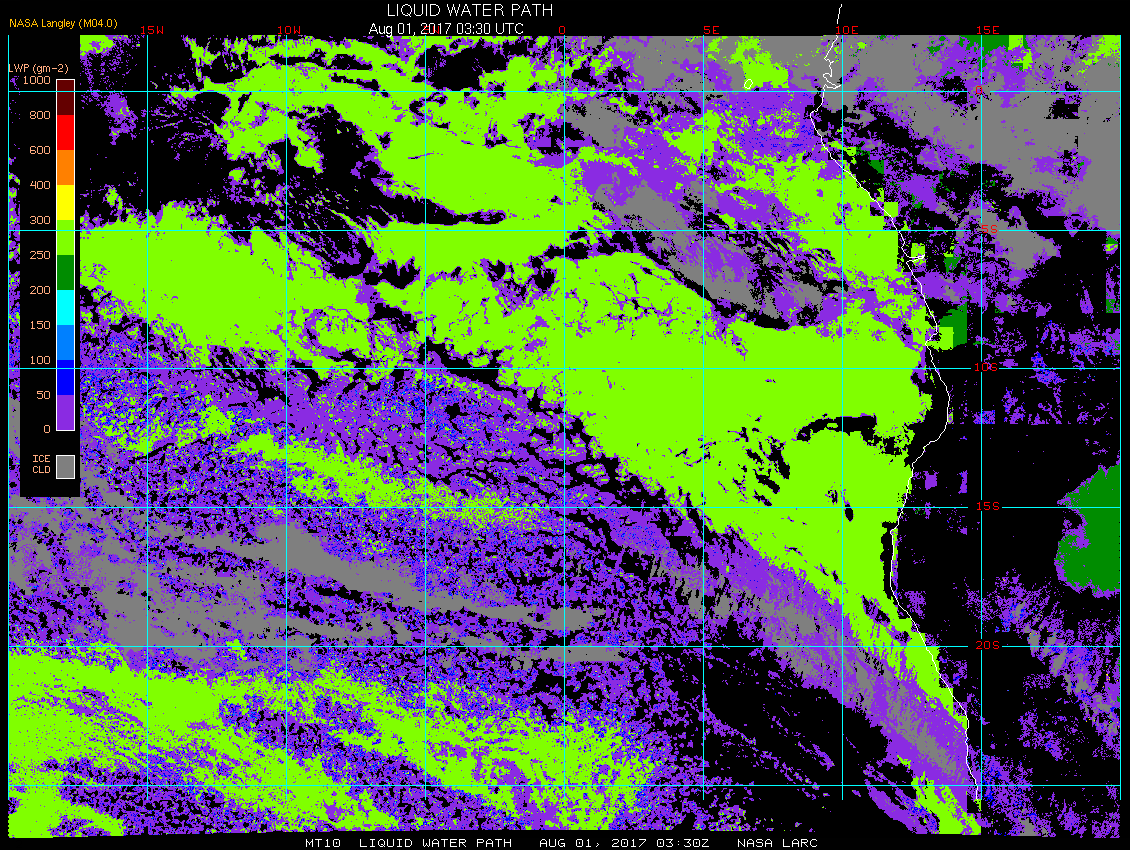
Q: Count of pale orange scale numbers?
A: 11